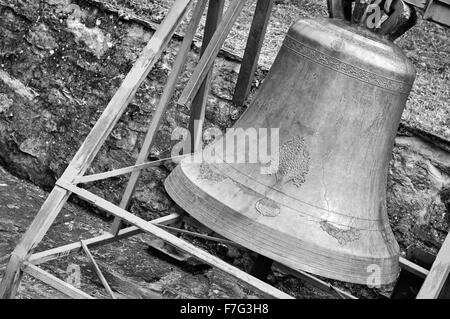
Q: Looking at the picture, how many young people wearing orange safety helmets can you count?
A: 0